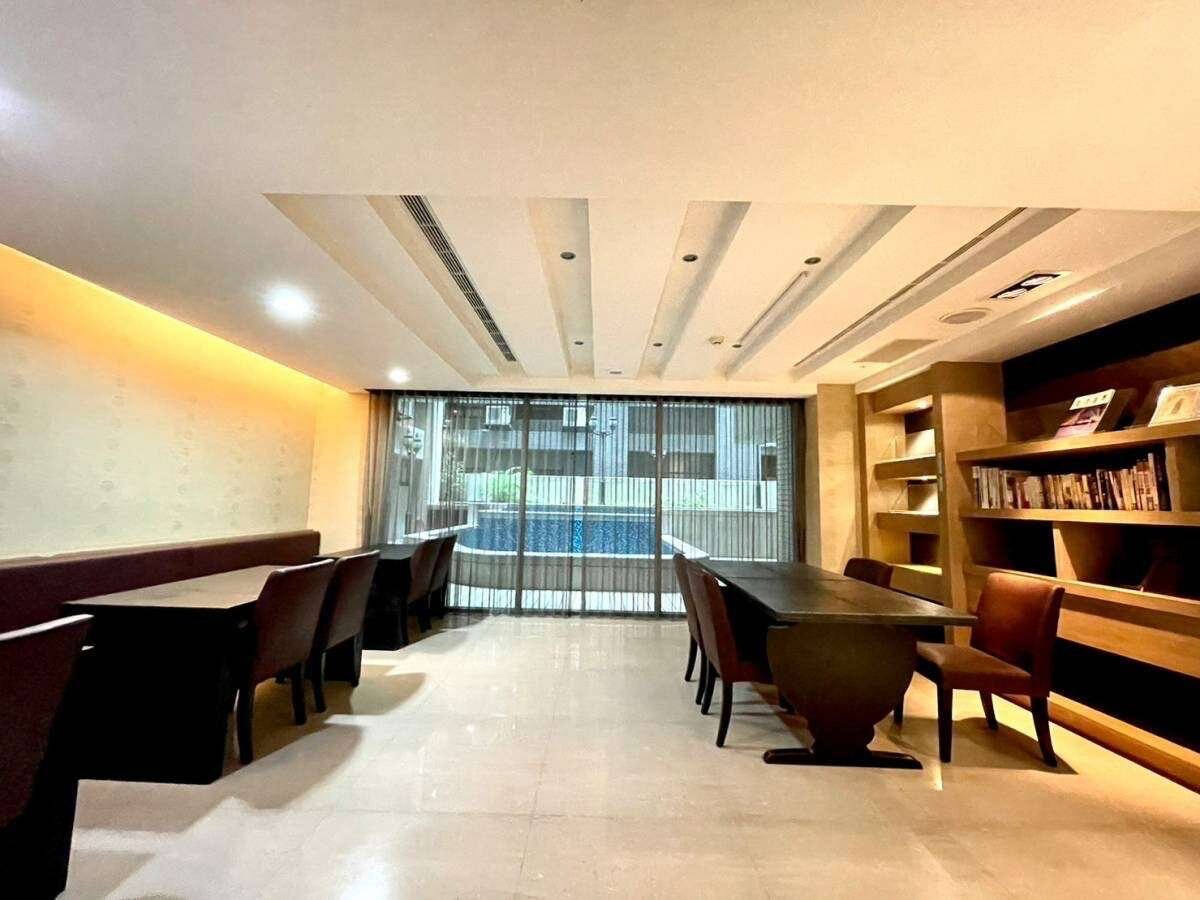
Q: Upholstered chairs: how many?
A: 9